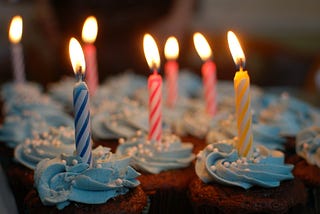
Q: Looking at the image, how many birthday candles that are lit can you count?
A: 7